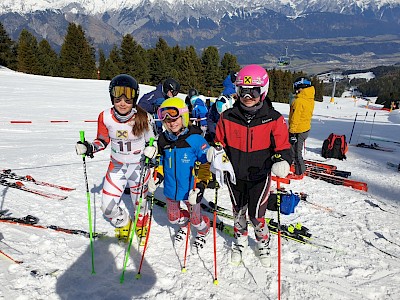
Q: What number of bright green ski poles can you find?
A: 2